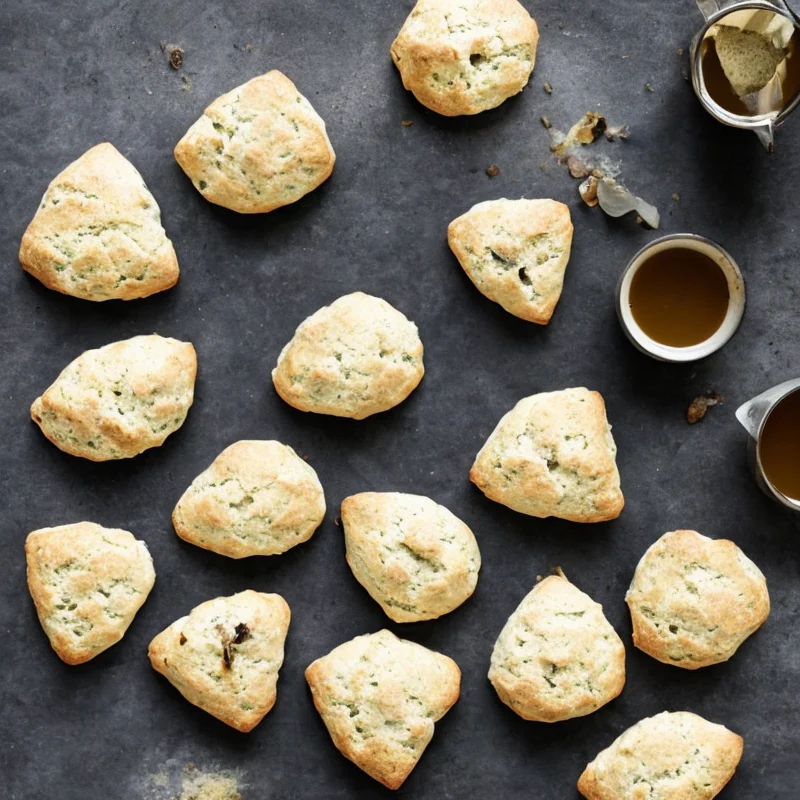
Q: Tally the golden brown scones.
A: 15